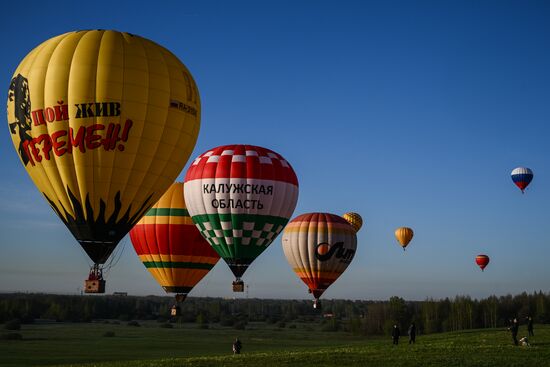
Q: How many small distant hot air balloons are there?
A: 4